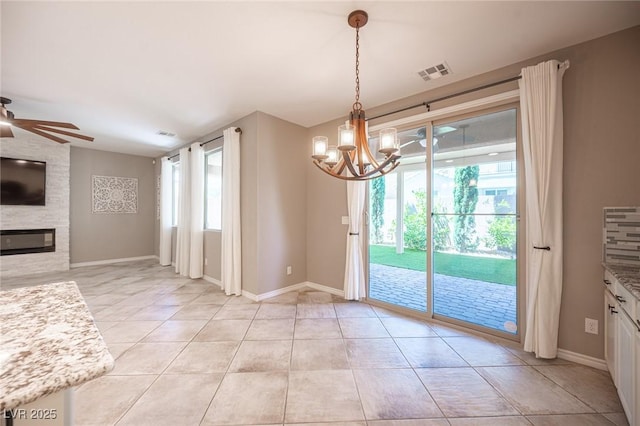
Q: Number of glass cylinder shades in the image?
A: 6